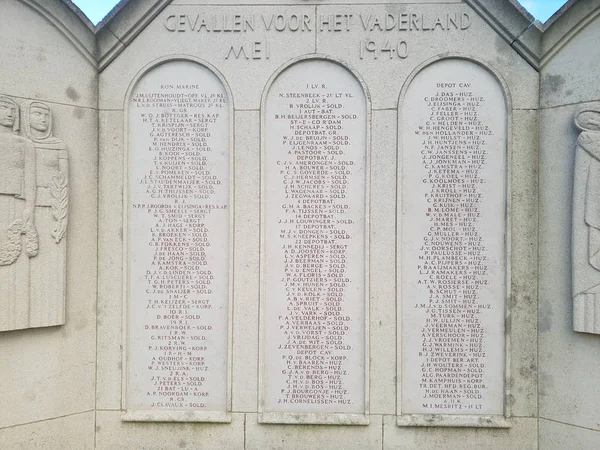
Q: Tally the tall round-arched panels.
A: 3